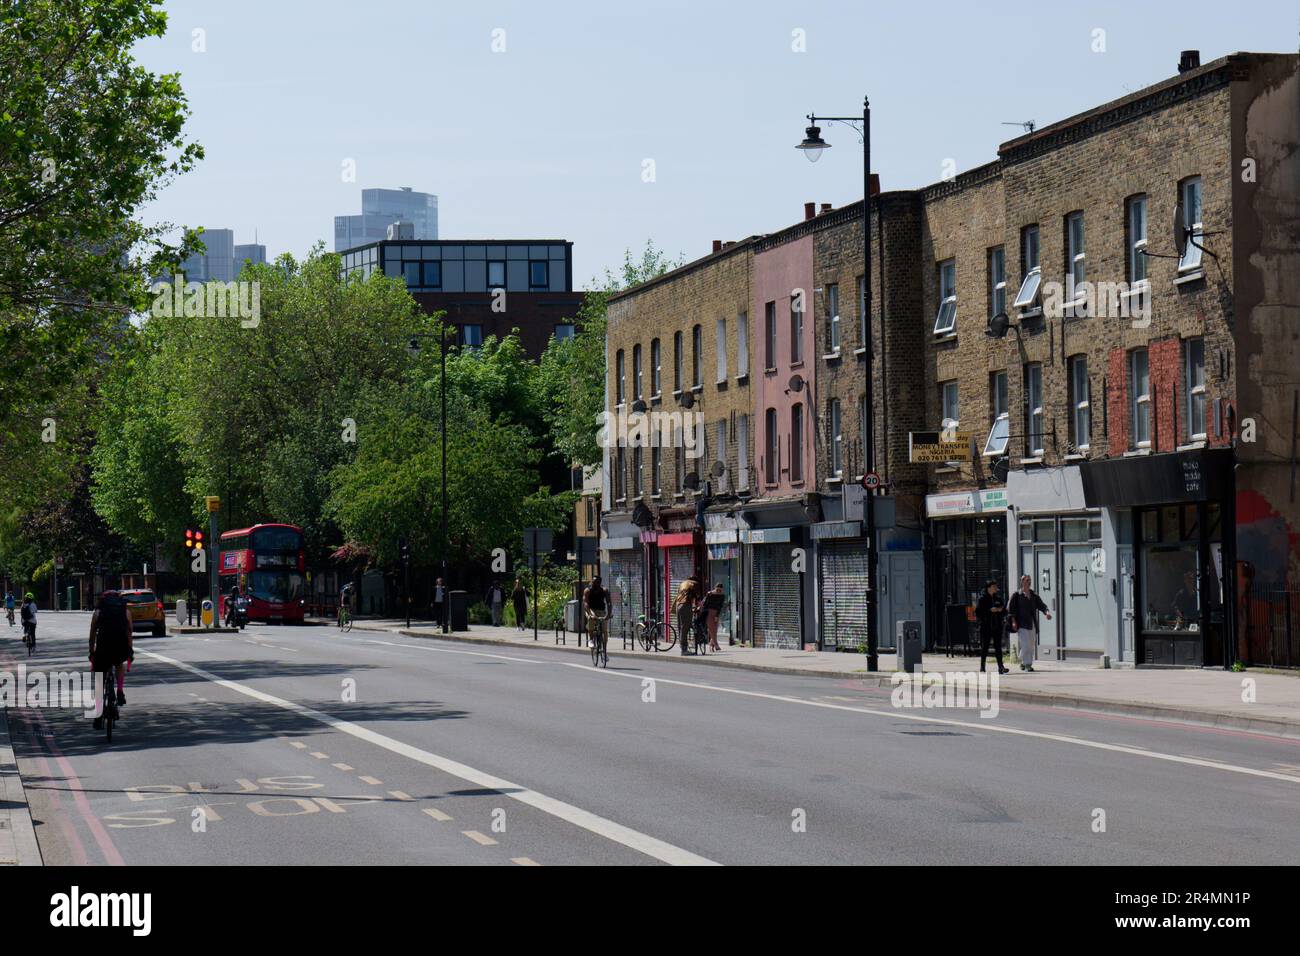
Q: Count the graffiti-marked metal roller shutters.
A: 4